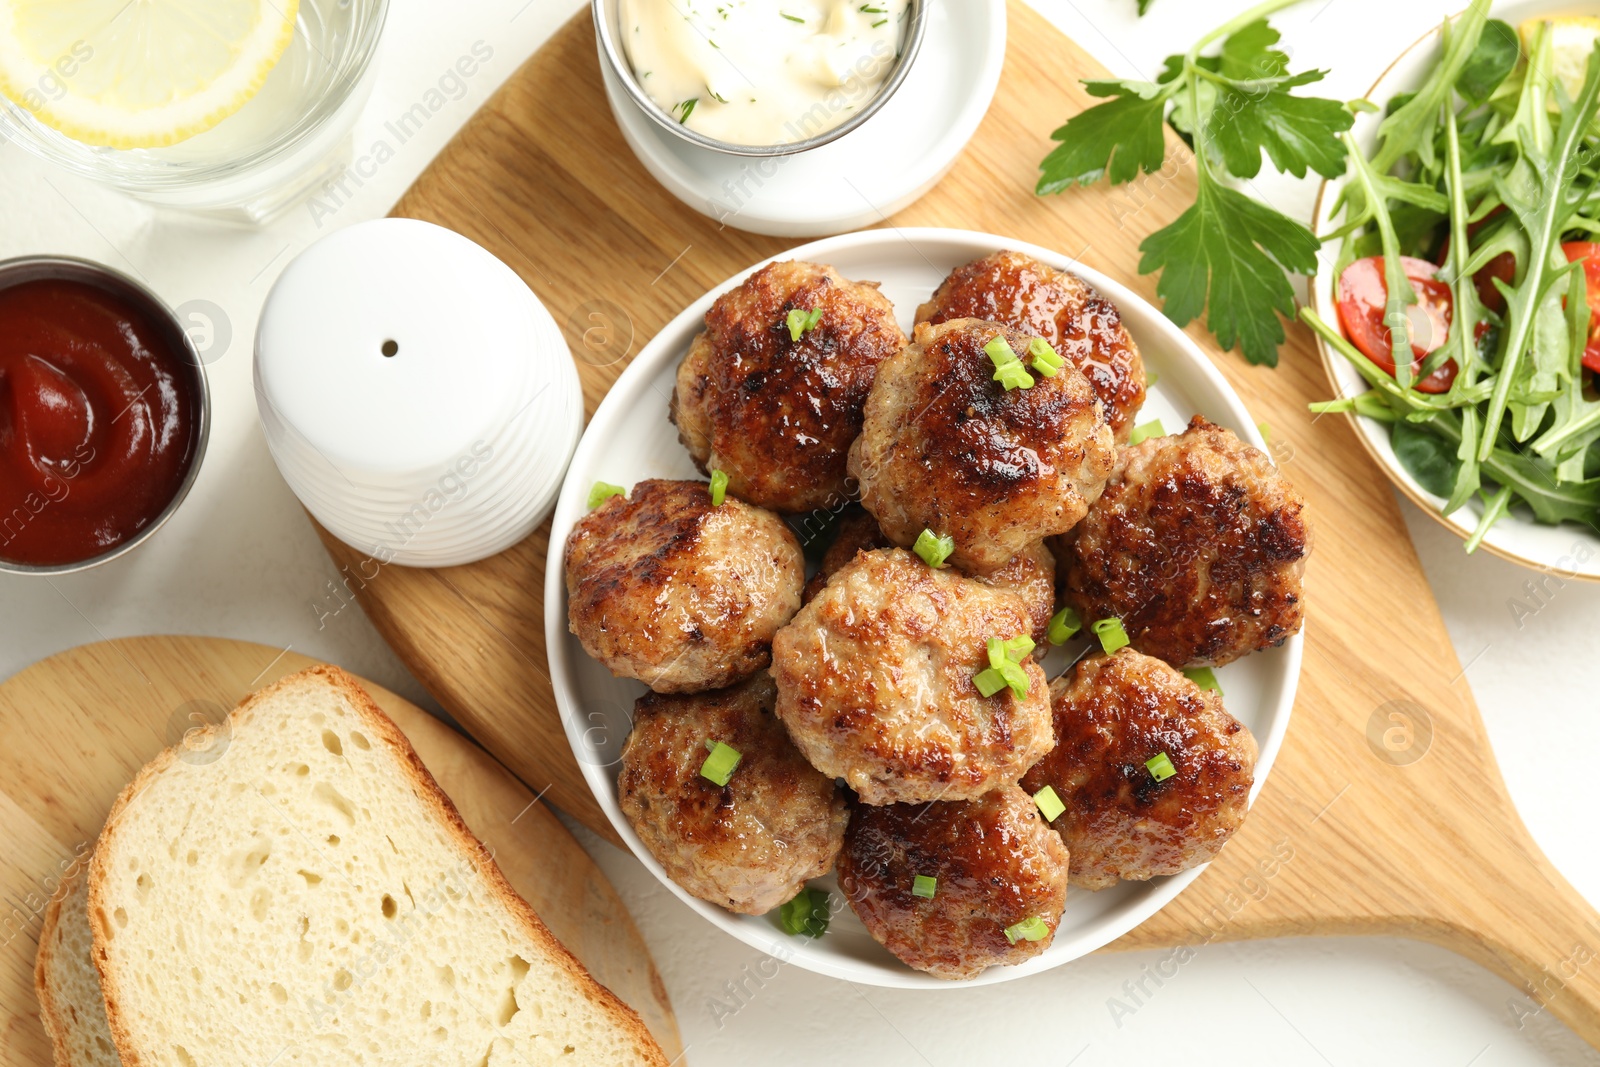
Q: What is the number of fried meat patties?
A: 10